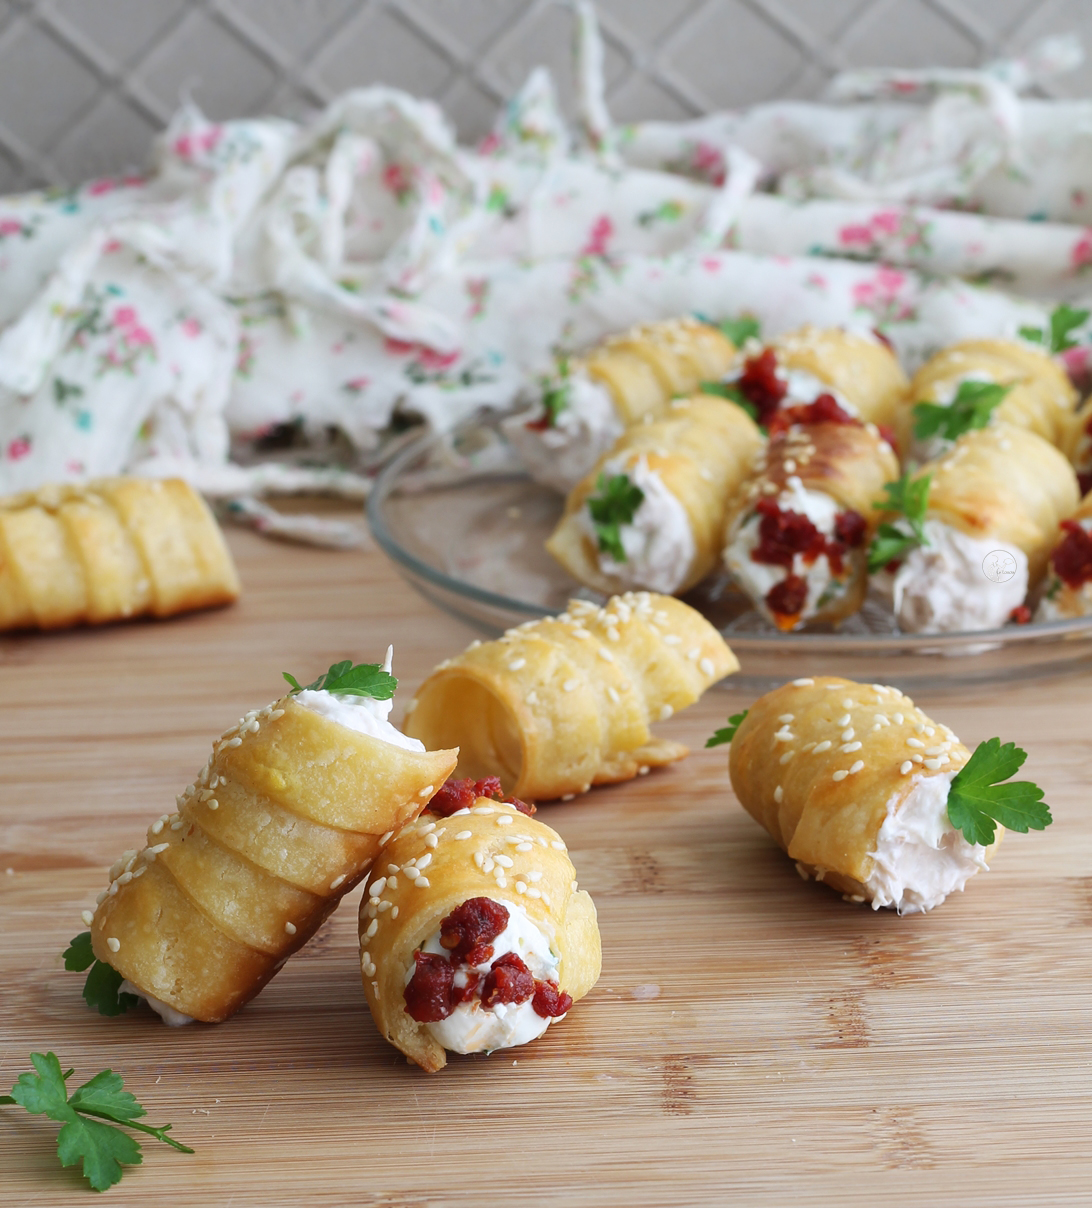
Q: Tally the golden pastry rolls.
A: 13